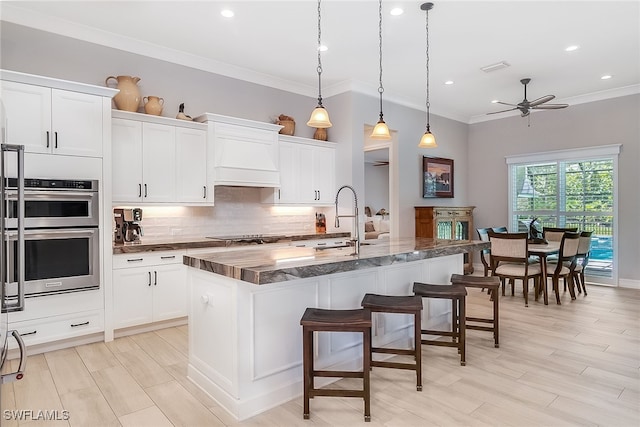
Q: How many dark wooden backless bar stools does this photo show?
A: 4